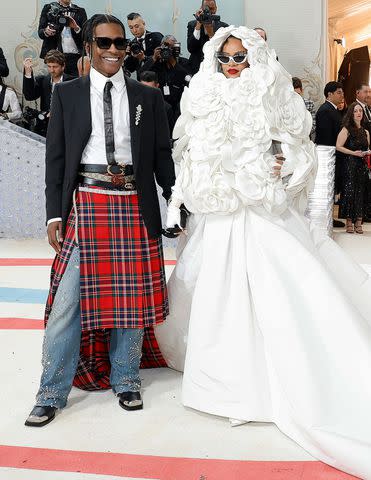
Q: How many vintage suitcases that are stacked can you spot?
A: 0